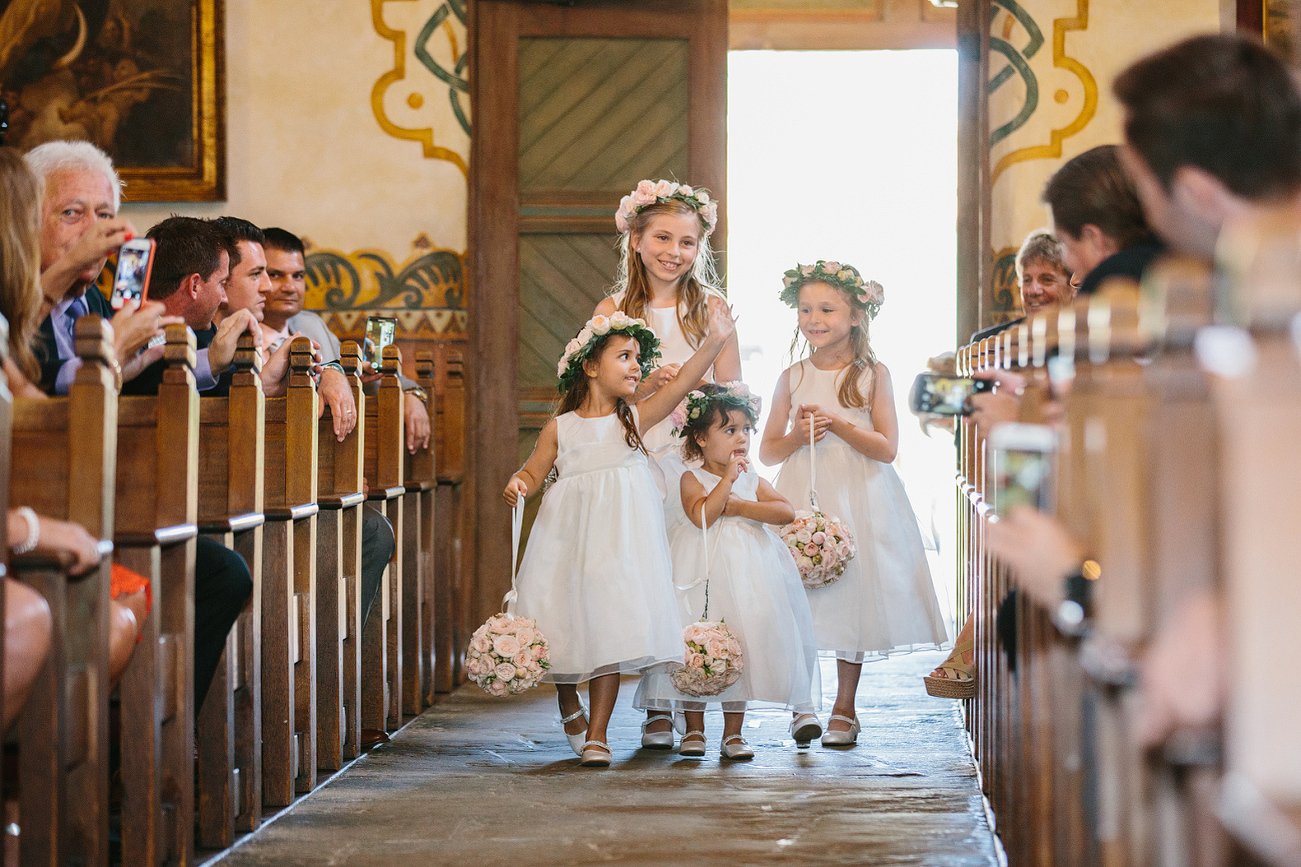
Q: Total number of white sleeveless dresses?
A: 4